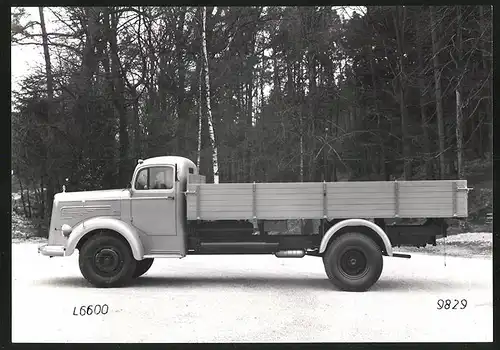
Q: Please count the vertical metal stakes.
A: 5